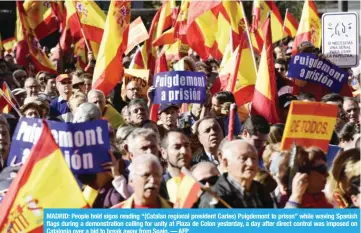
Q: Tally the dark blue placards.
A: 3